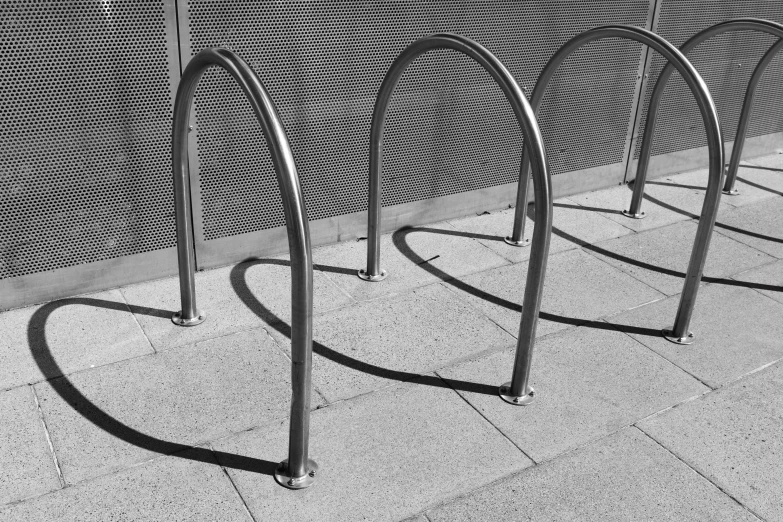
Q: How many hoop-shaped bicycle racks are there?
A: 5